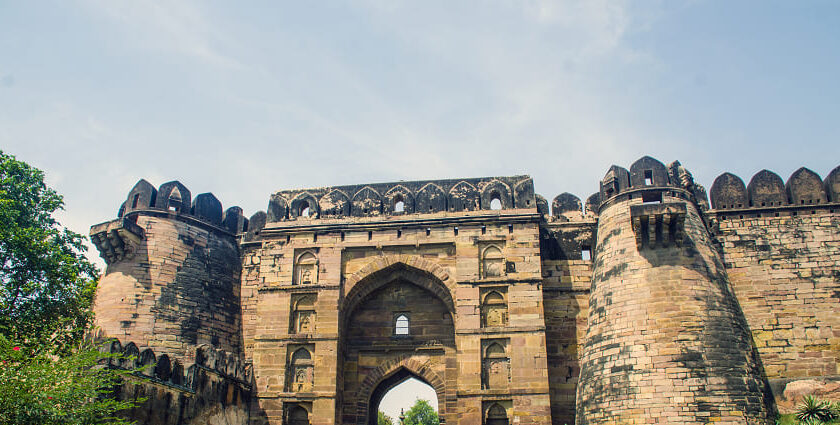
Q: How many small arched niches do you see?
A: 8